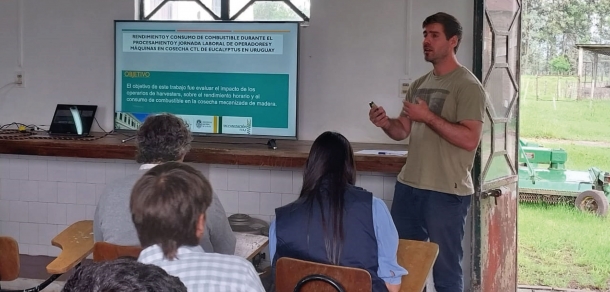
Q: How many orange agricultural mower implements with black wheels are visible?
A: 0